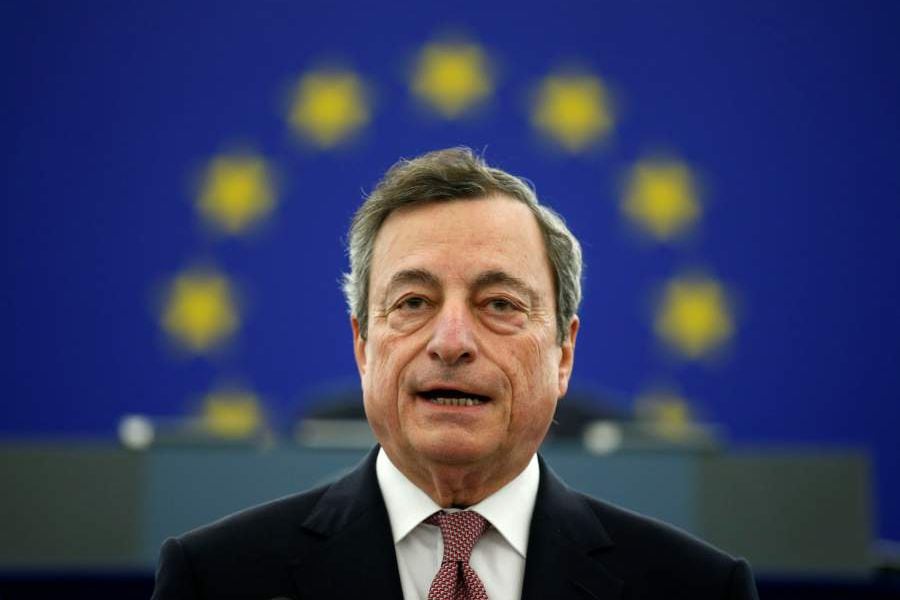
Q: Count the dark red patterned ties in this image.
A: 1